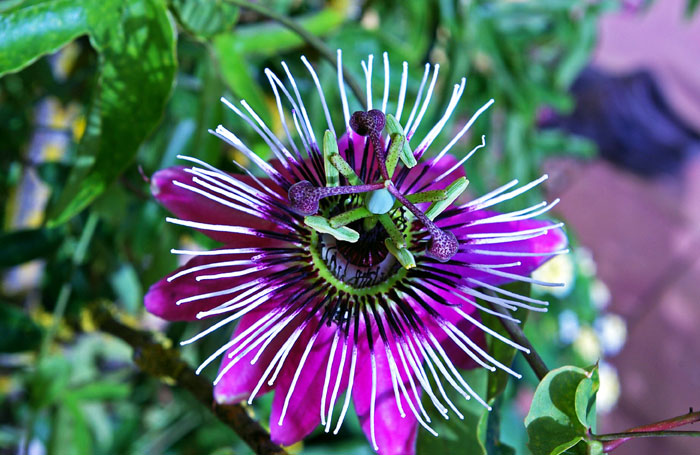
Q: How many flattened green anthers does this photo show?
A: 5